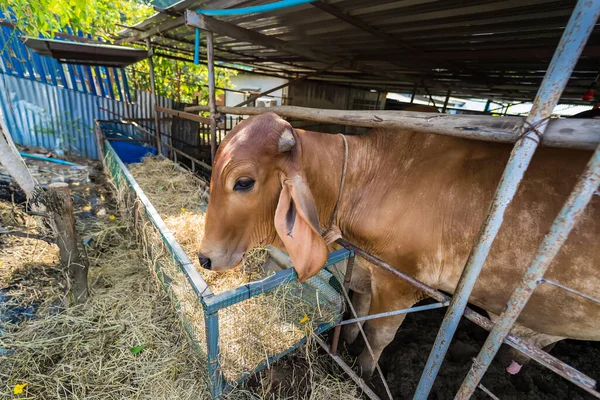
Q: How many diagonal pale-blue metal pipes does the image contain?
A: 2